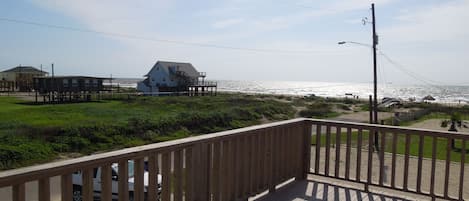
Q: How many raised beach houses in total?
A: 3